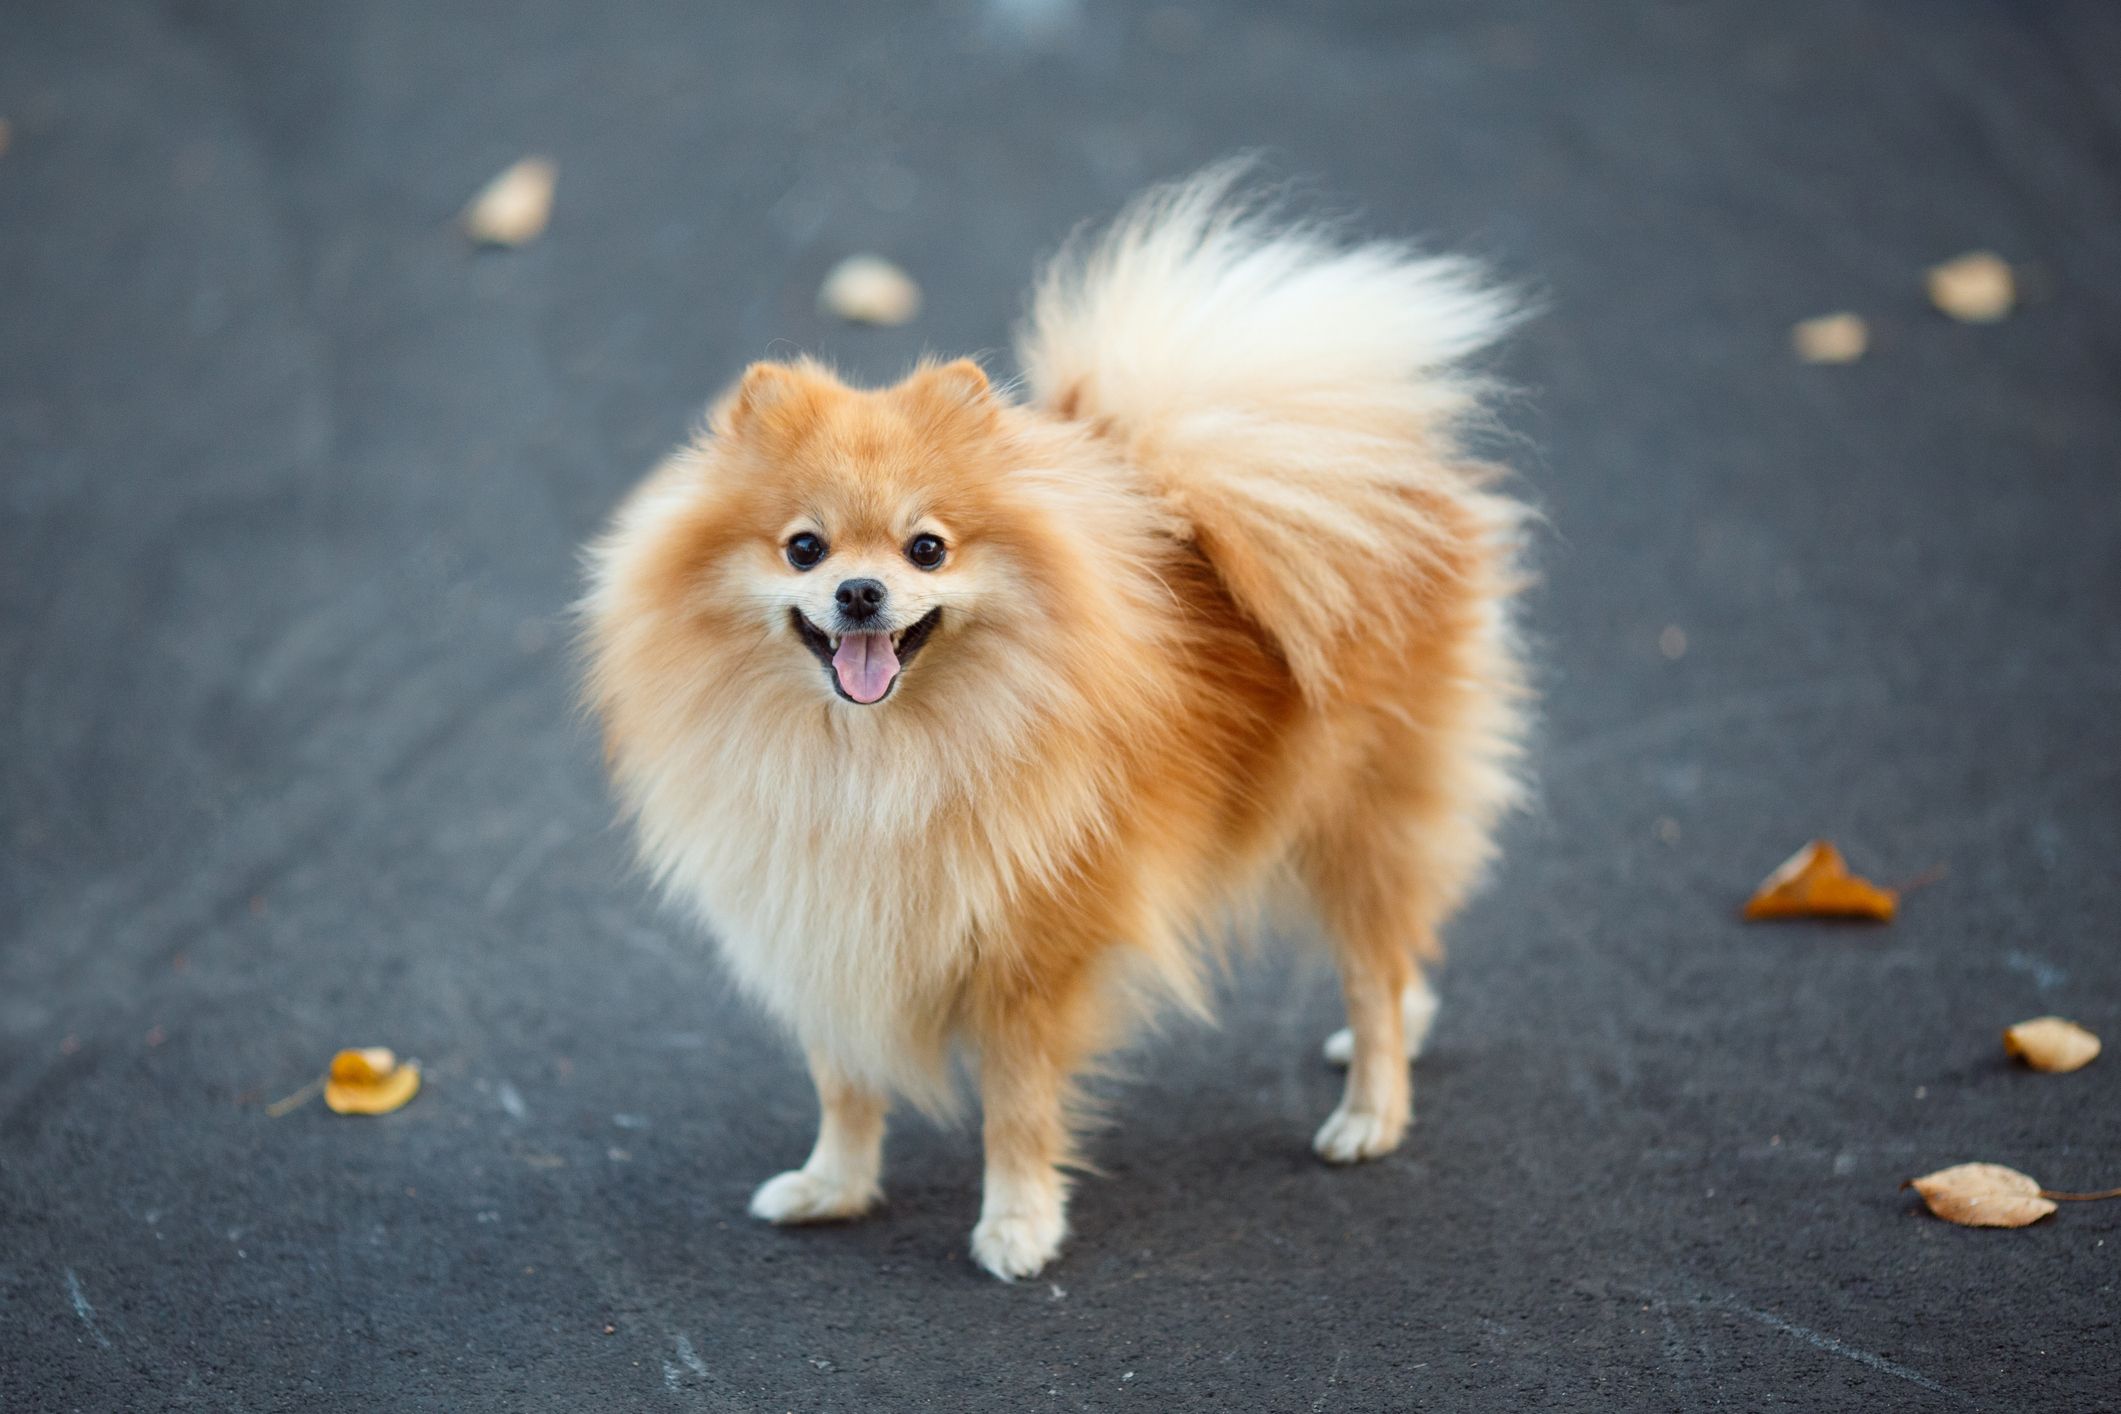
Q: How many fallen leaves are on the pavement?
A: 8